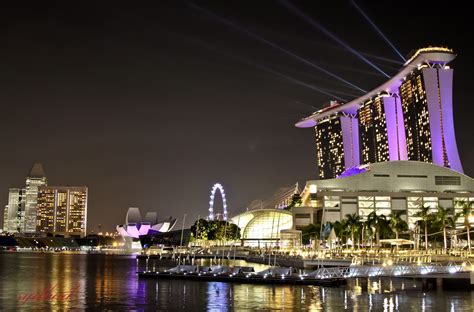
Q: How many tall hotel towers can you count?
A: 3